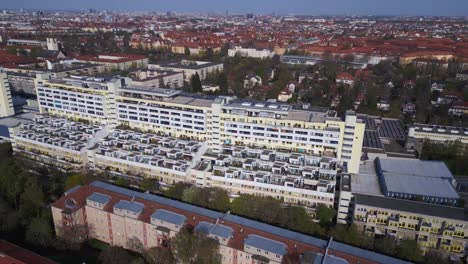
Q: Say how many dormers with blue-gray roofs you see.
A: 6